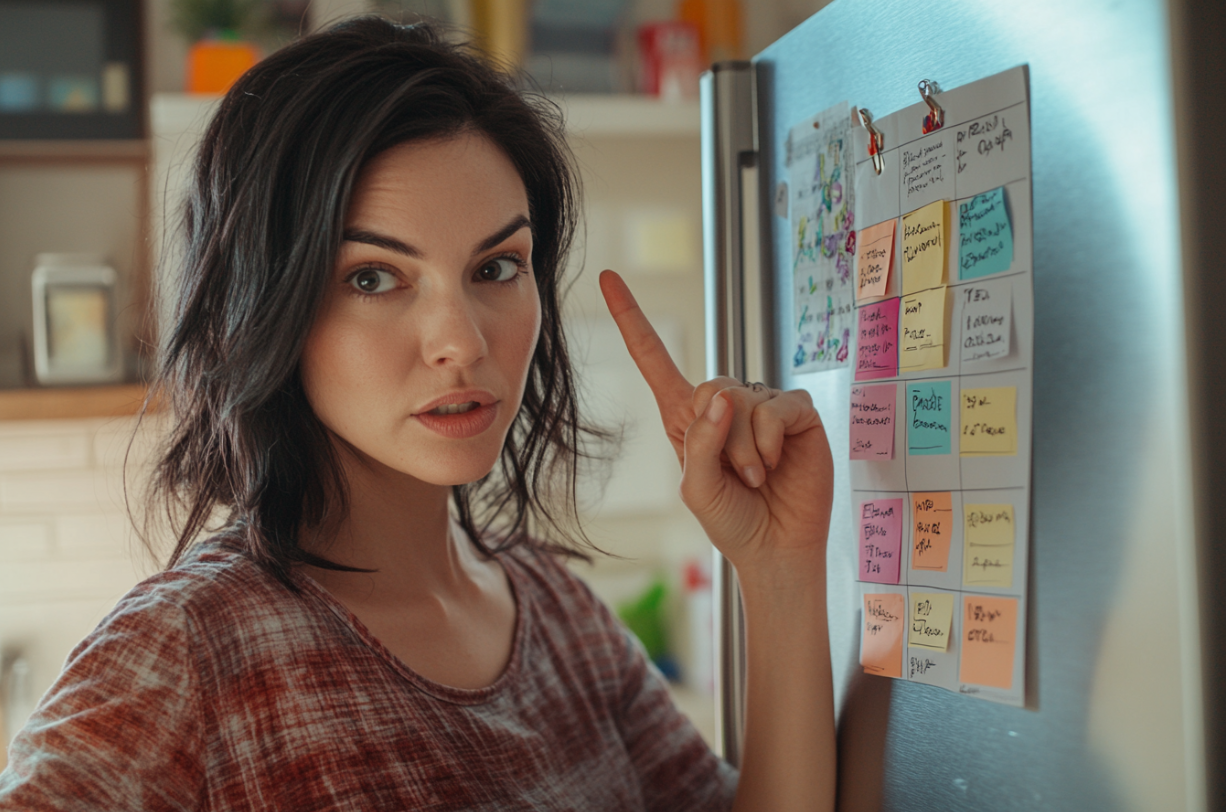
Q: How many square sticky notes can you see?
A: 15